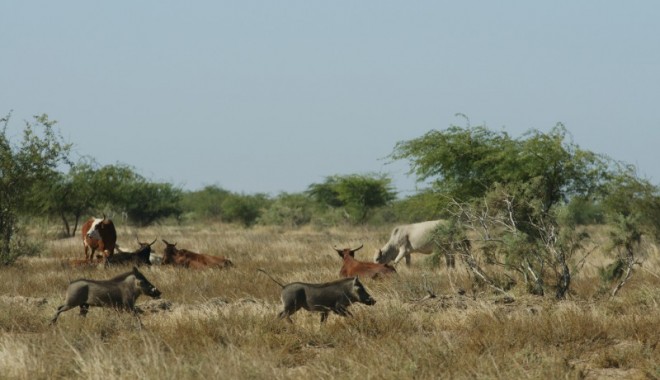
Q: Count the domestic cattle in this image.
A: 5